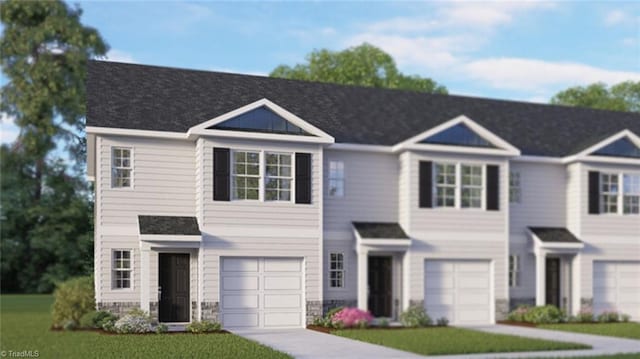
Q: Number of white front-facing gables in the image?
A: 3